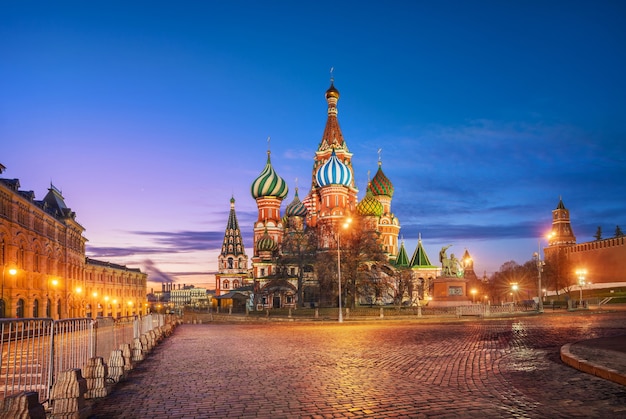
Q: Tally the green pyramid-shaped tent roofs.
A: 2